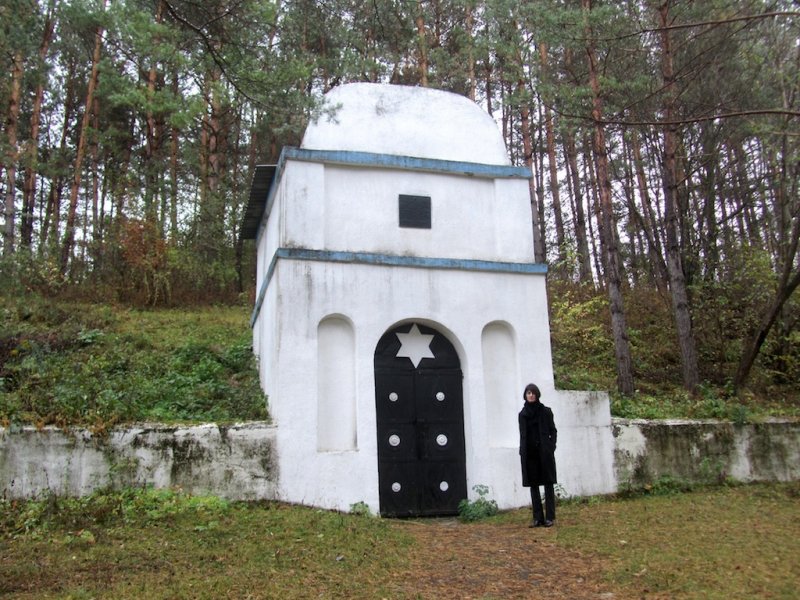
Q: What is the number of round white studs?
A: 6